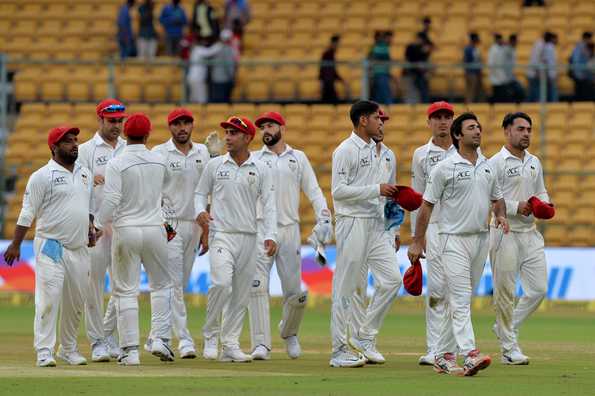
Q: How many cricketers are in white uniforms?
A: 11